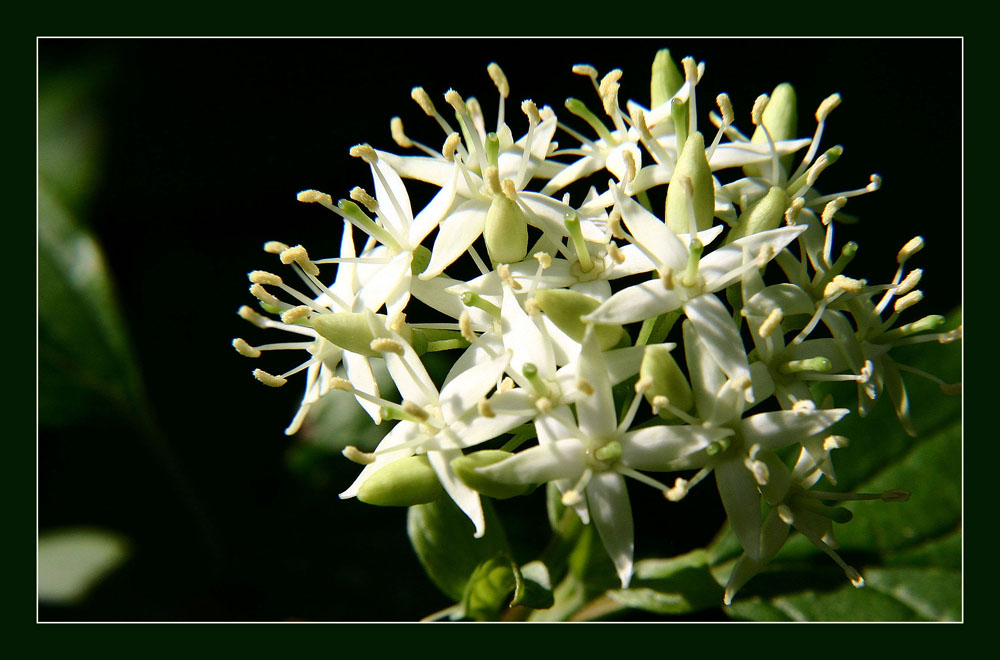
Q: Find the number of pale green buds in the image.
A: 10